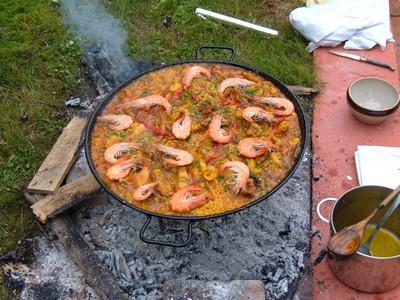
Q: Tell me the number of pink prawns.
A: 15